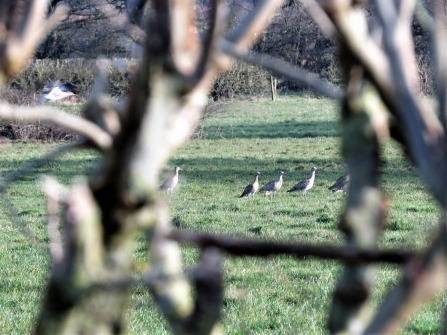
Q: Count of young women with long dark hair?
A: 0